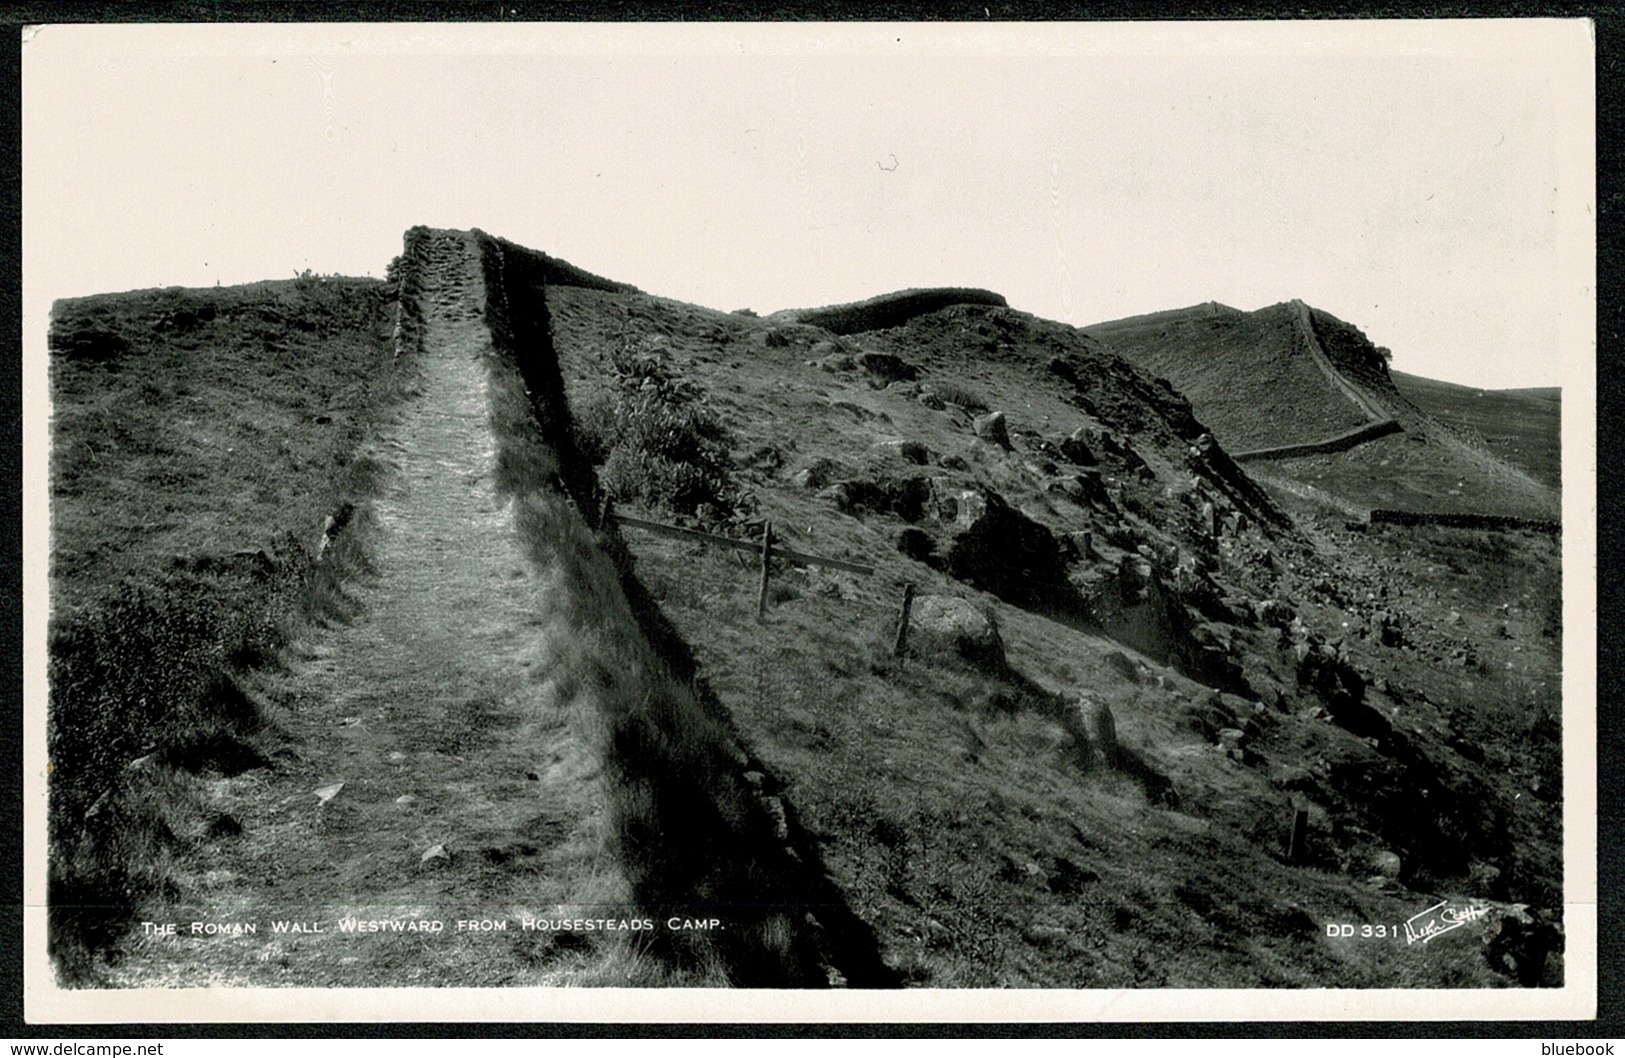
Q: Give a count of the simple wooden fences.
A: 1